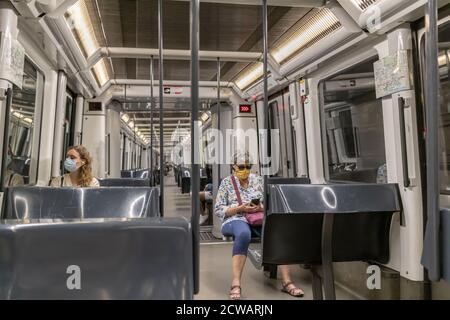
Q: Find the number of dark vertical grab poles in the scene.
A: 6